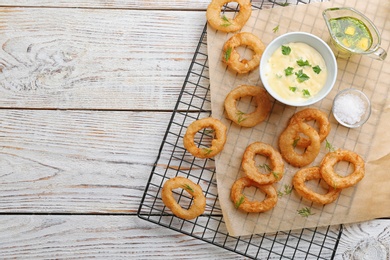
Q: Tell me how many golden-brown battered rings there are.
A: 11